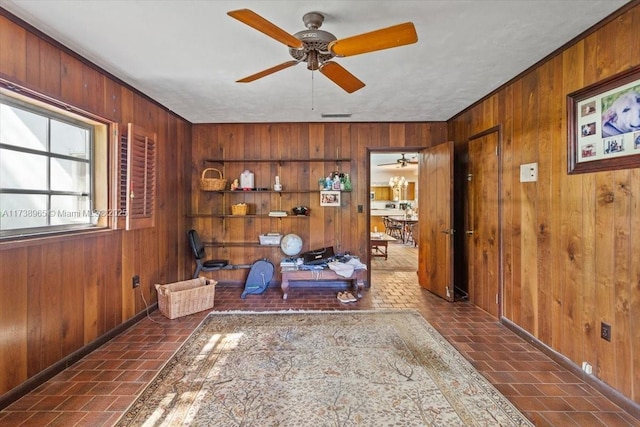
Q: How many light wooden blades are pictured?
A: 4